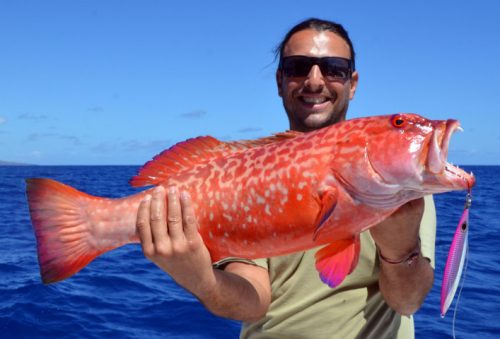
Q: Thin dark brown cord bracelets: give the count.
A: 1